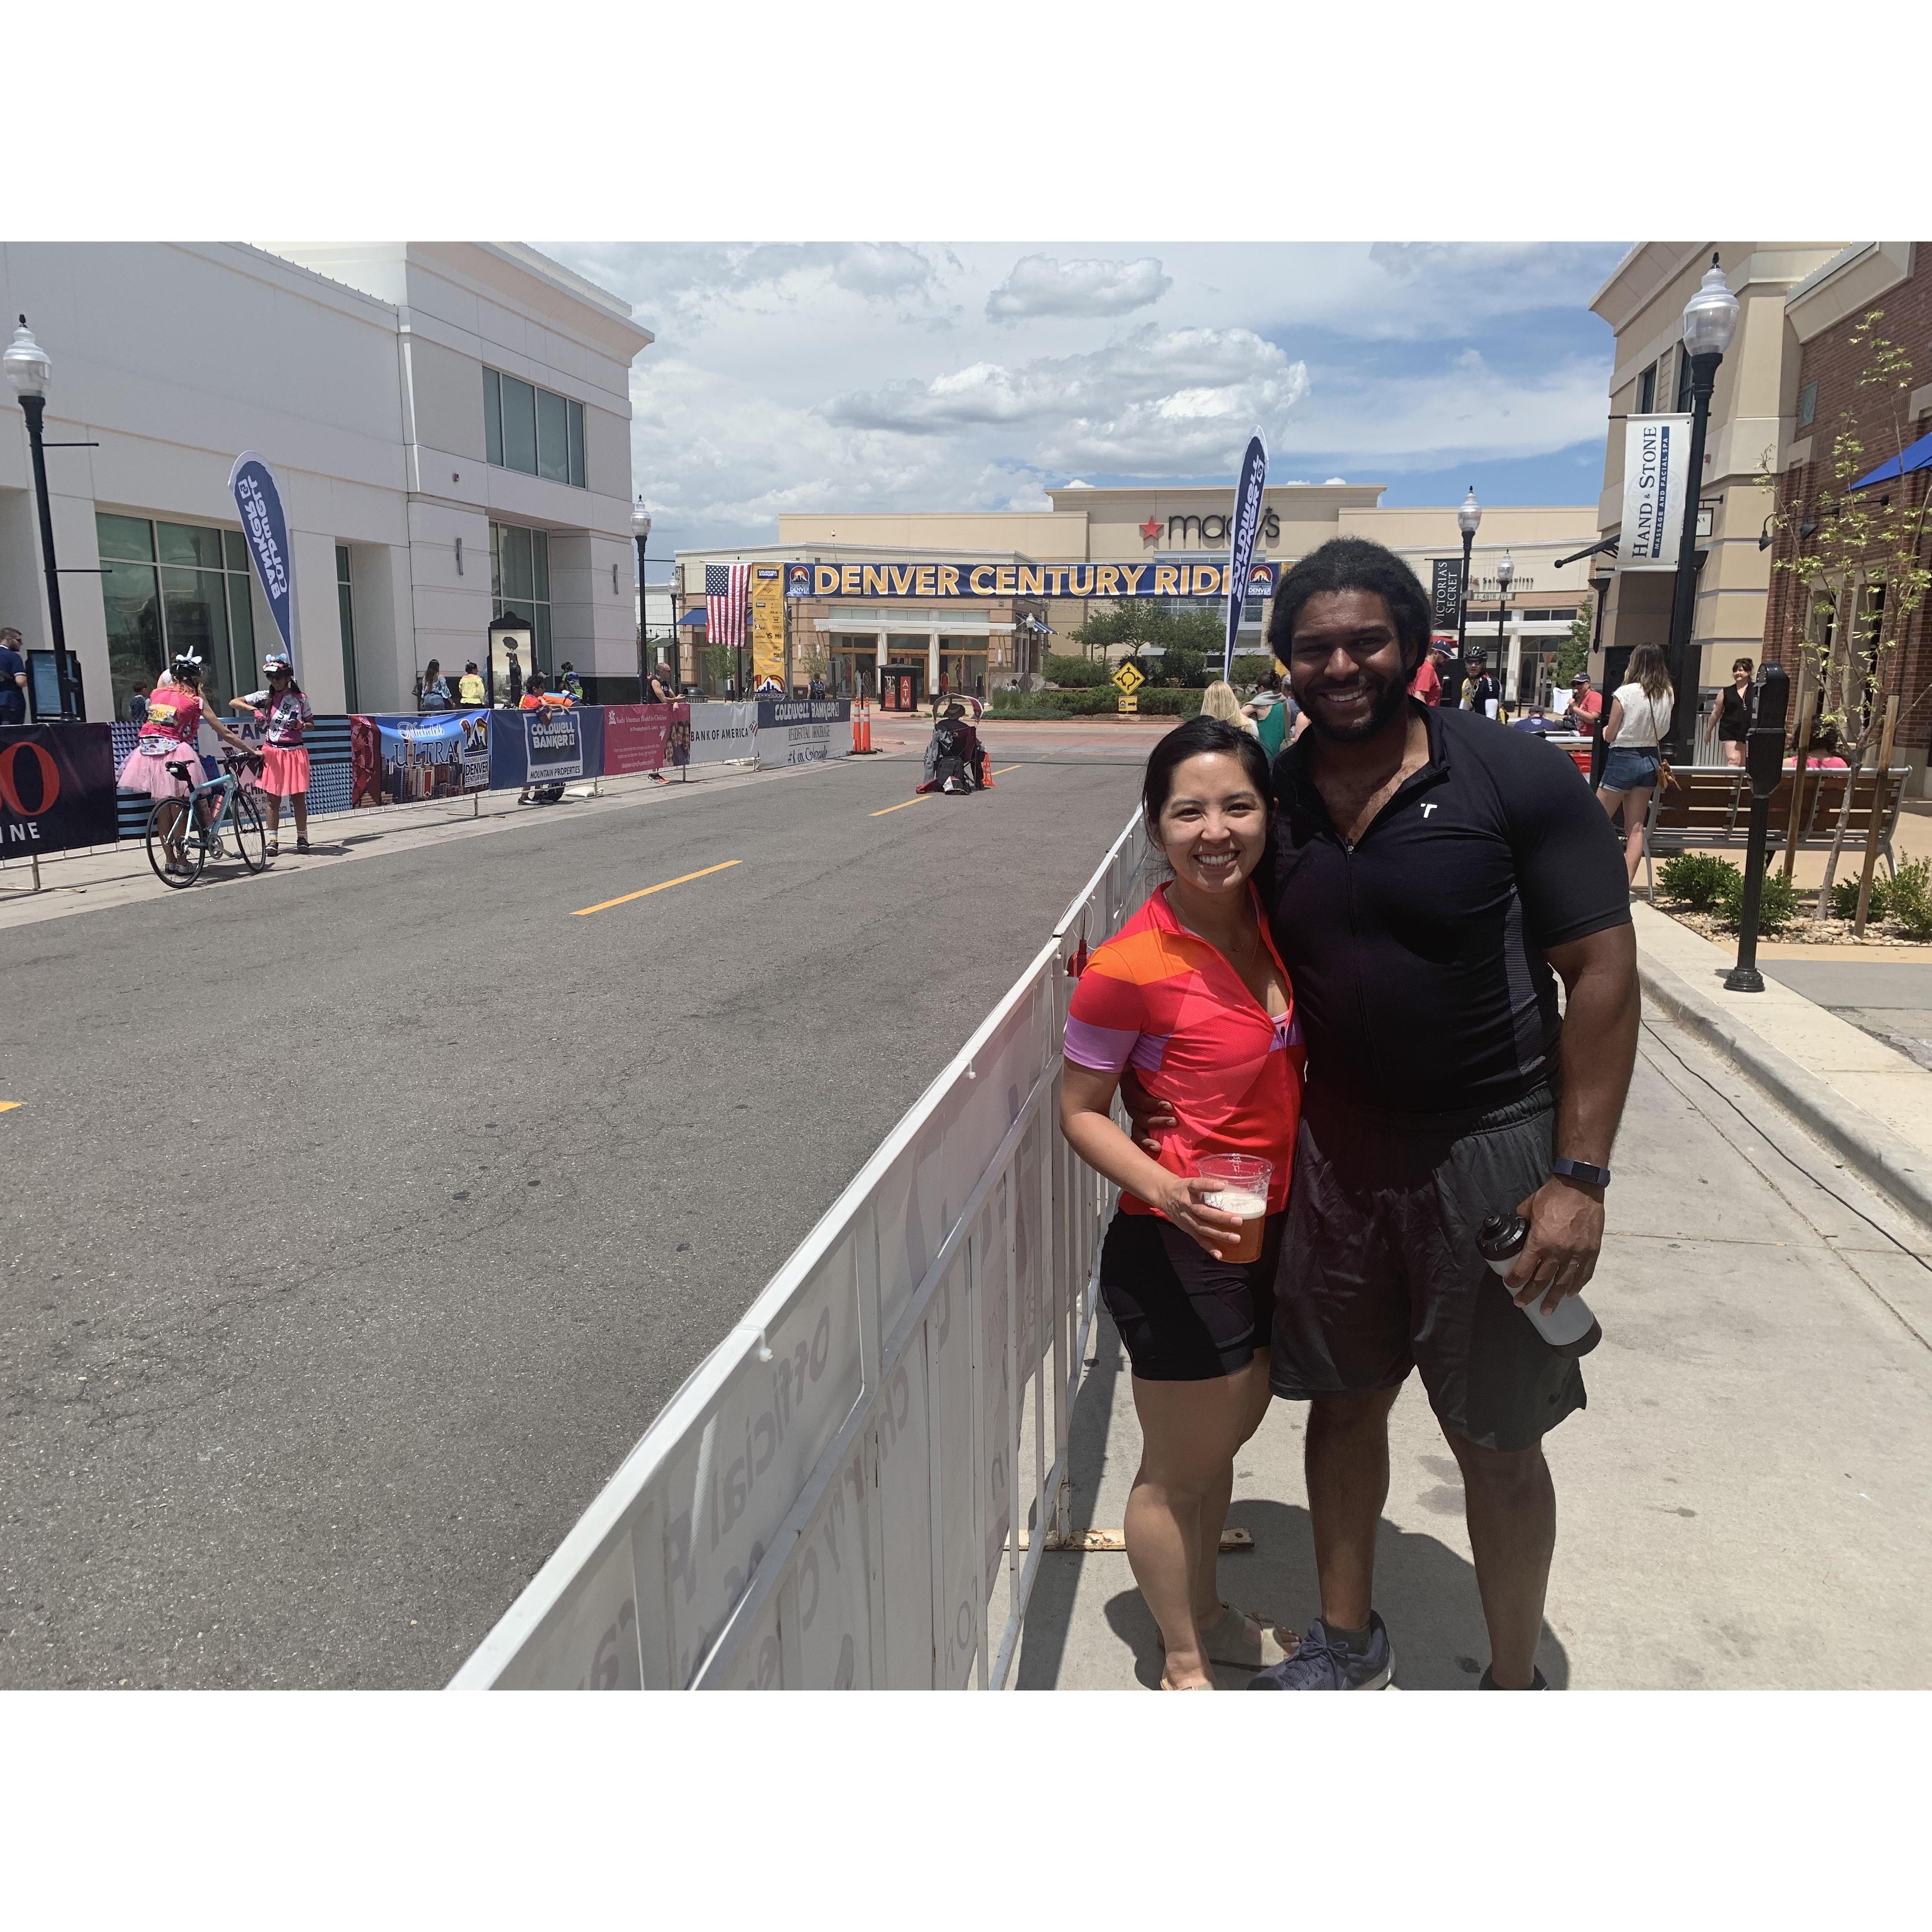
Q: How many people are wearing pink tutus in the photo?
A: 2